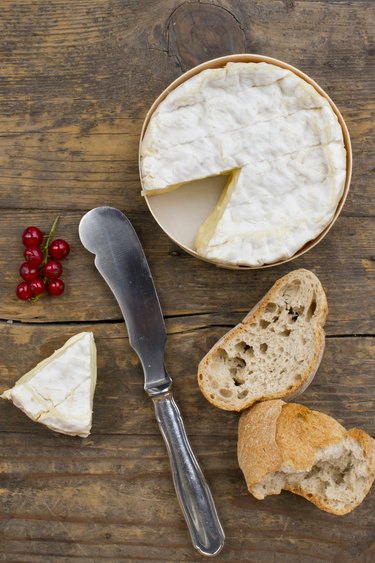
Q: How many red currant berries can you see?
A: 8